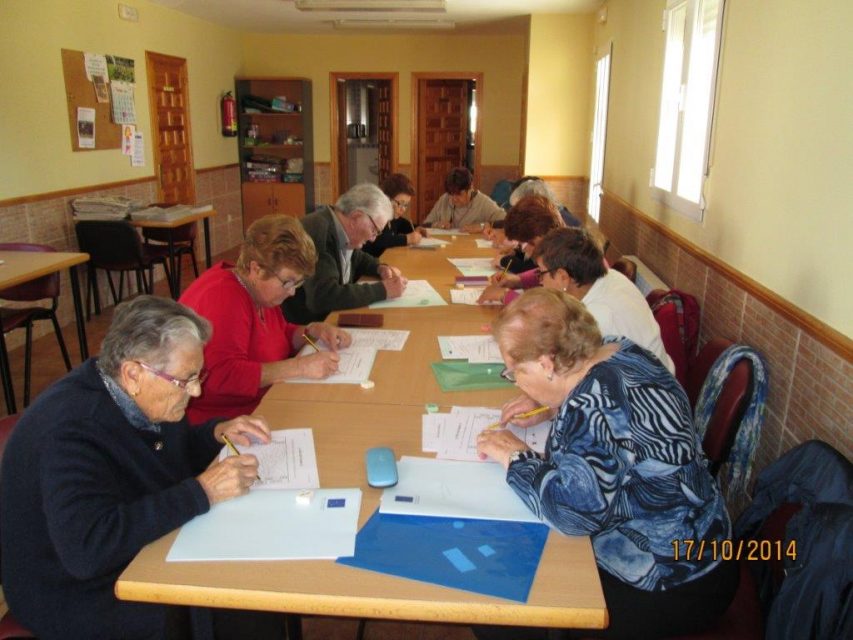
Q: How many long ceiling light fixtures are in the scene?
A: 2